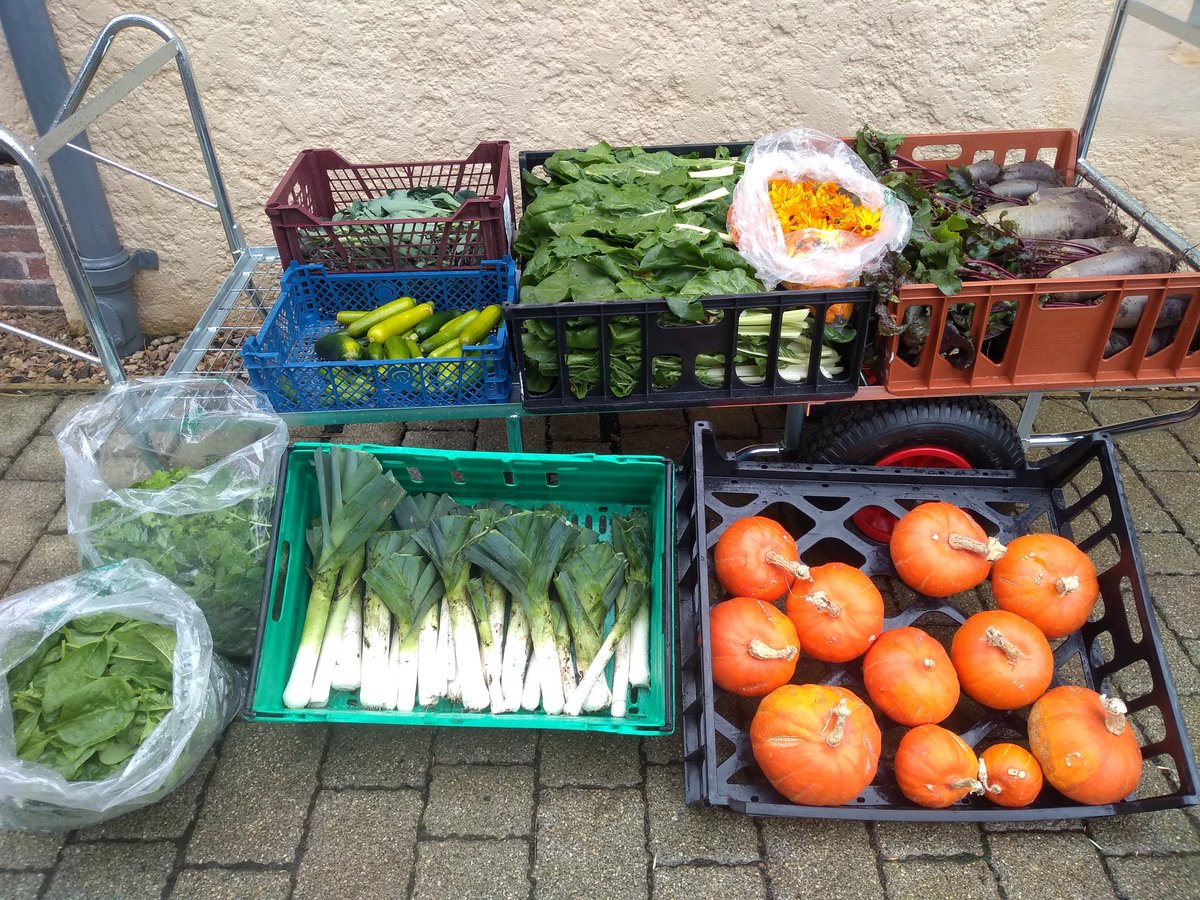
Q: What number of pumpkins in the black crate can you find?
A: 11